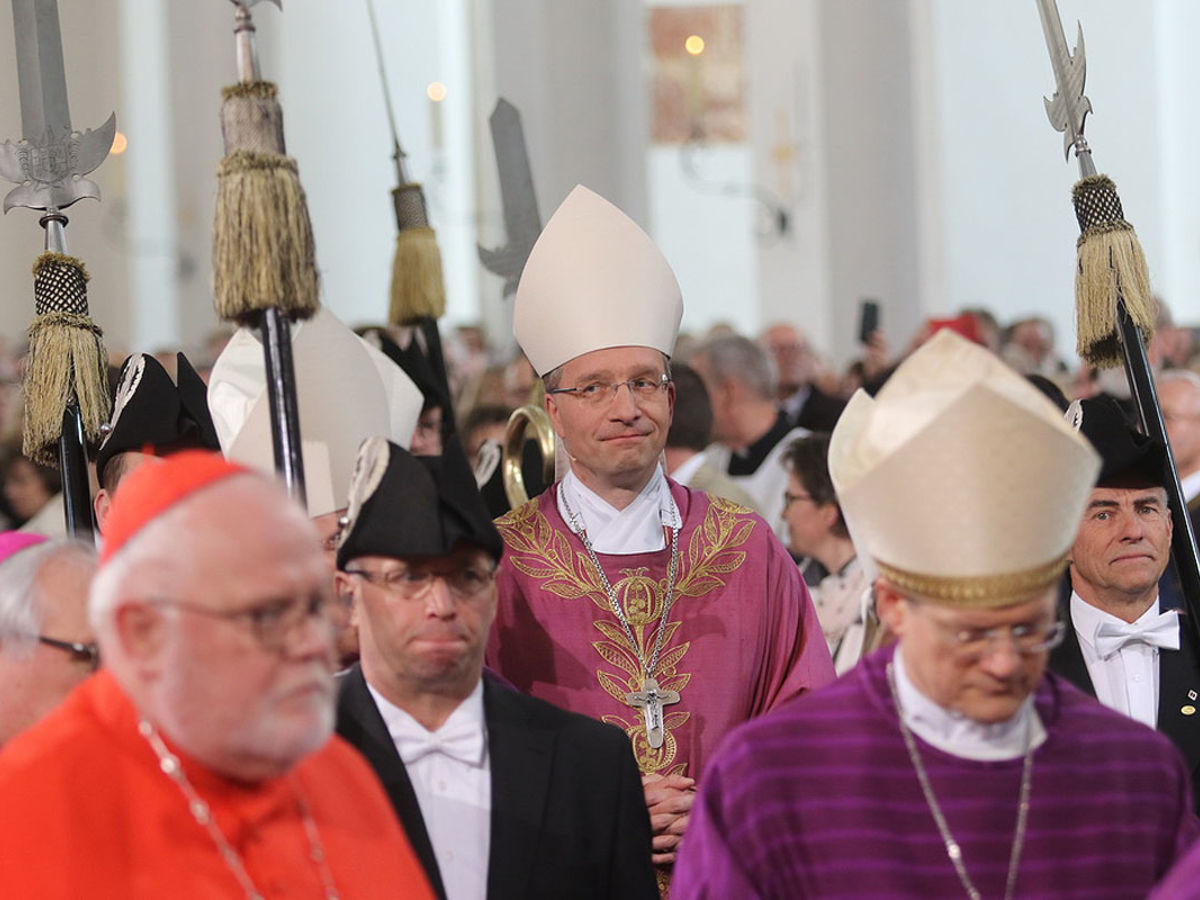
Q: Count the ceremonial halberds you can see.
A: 5